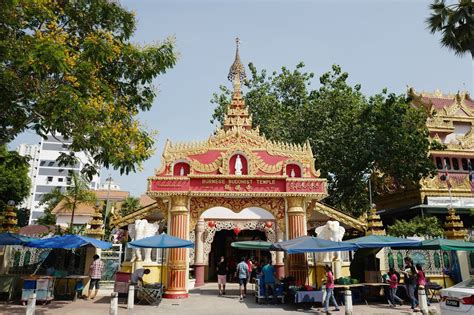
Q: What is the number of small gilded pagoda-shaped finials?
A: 4